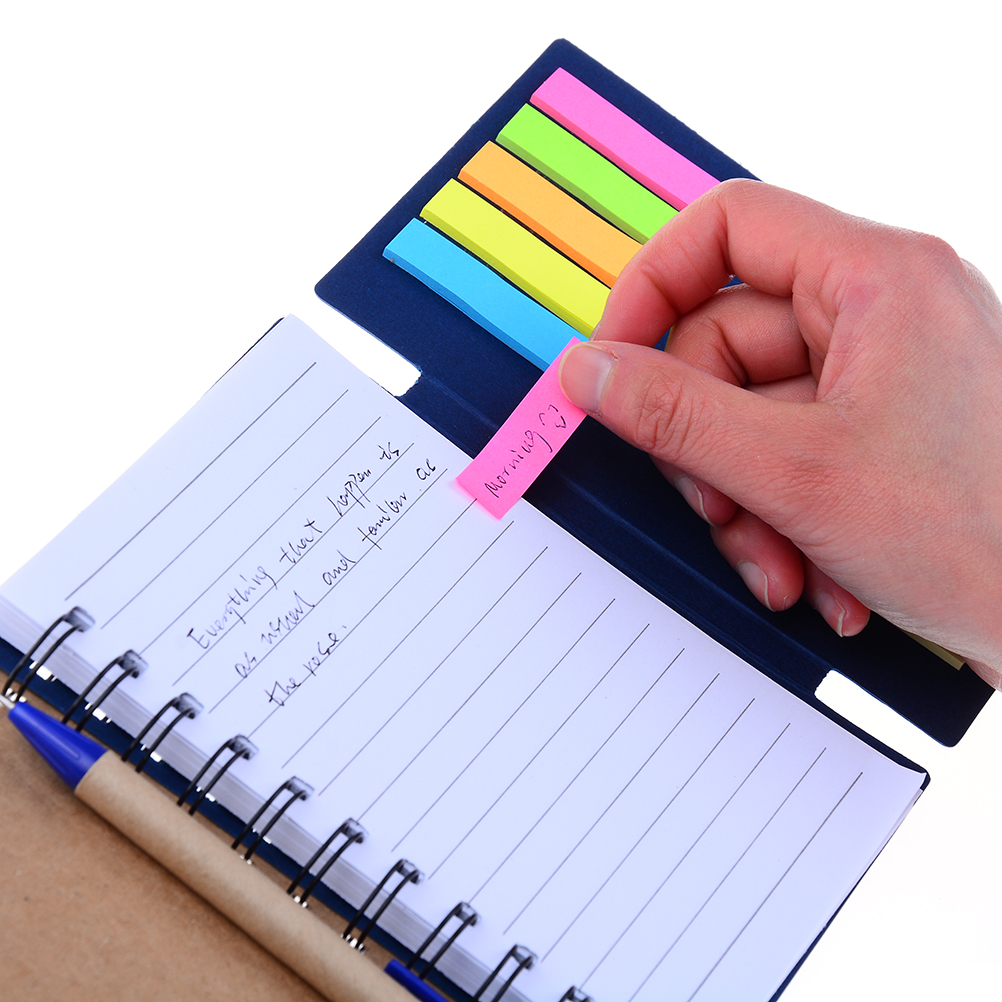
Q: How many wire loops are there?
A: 10